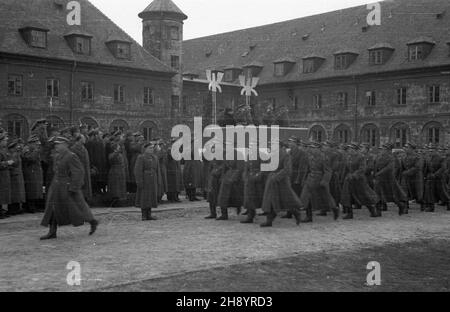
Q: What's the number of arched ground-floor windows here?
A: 10